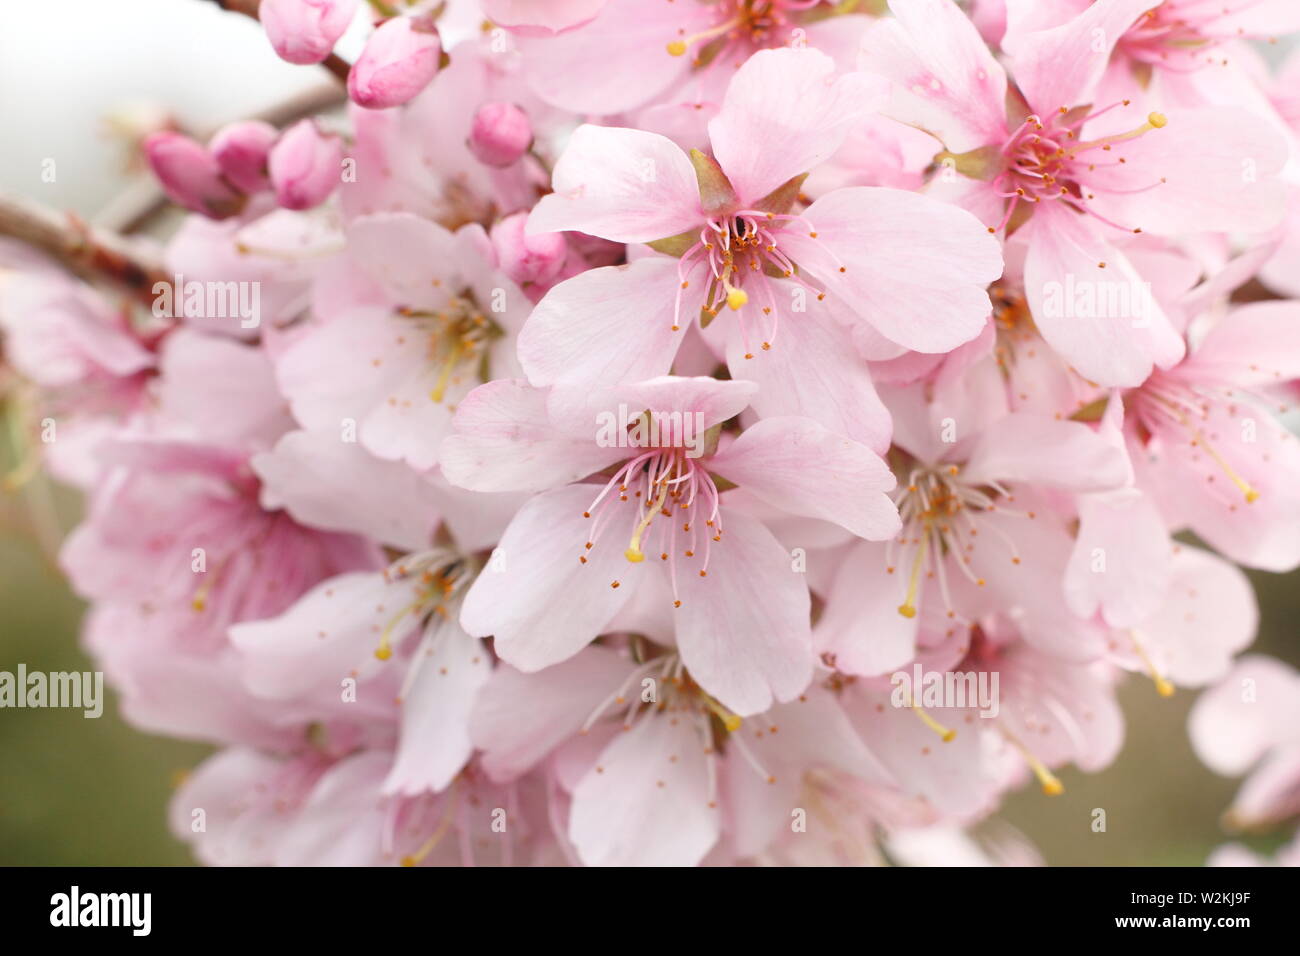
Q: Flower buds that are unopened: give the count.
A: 7